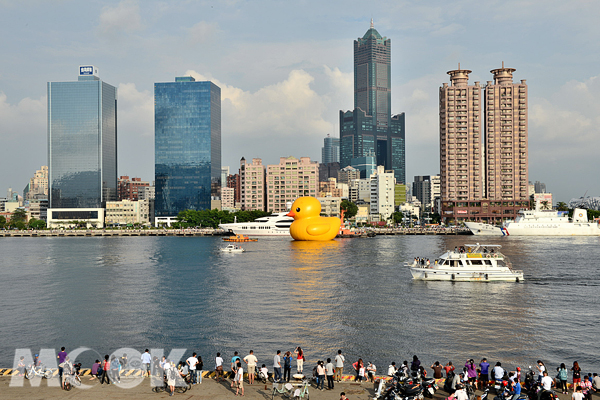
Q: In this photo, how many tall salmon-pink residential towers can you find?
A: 2